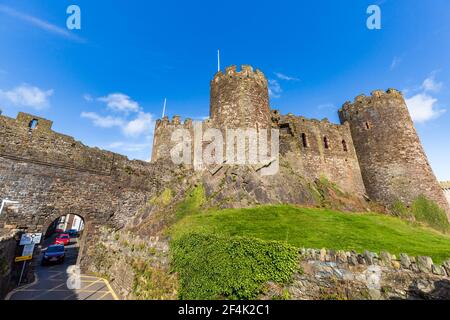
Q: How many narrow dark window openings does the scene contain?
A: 4